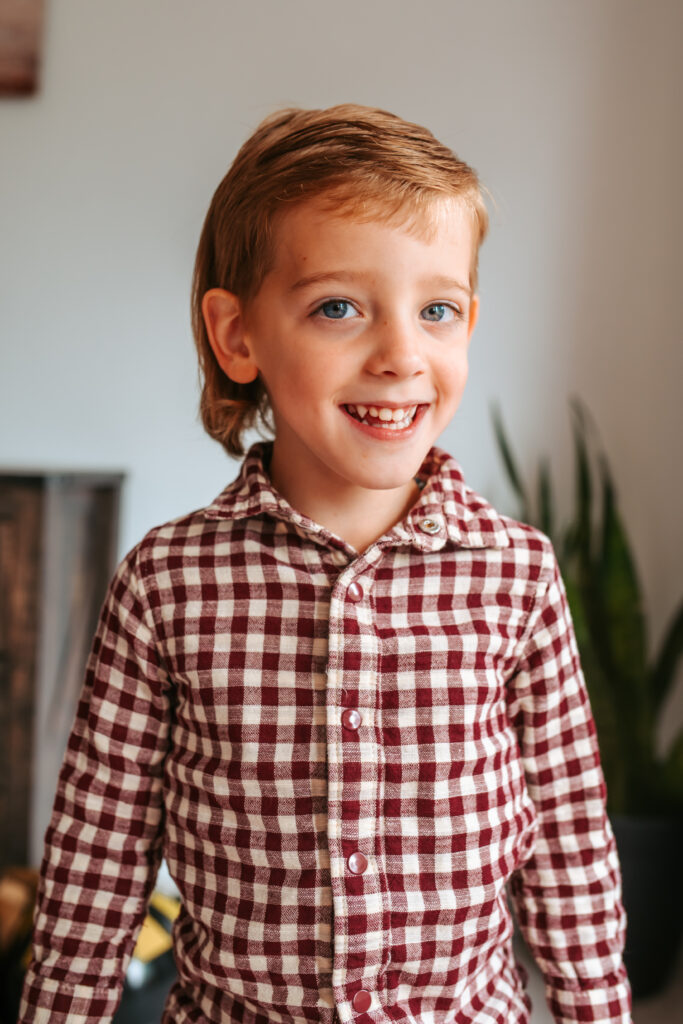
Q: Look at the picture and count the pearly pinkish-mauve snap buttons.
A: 4